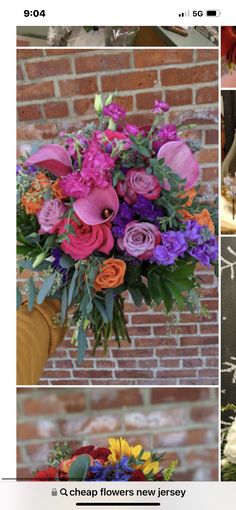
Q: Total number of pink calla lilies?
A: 3